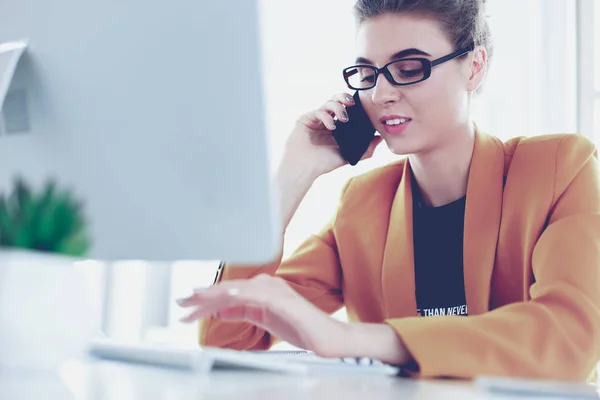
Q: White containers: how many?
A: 1